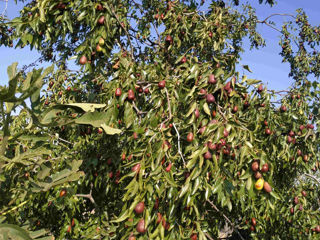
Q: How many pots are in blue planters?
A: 0